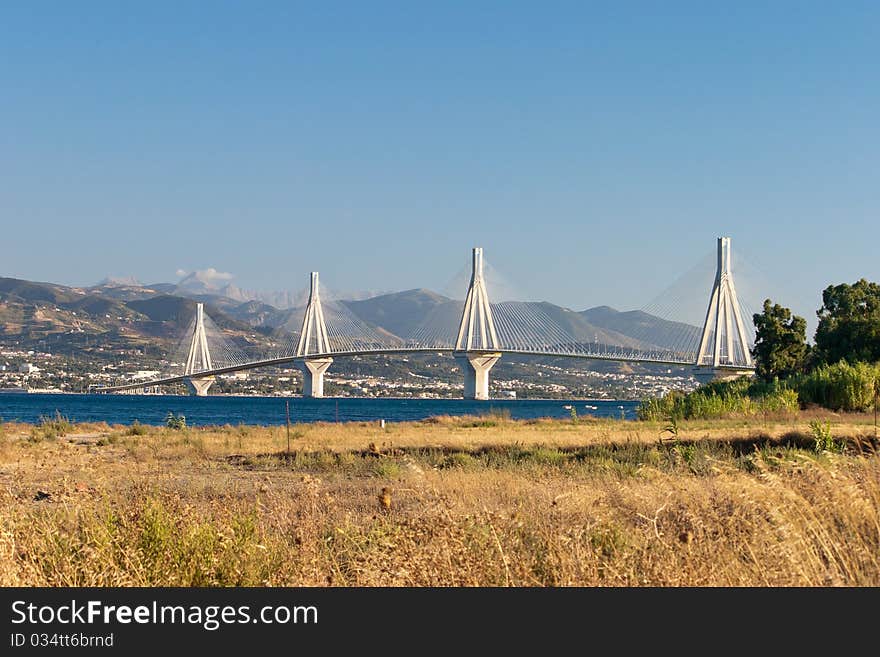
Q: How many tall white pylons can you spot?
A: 4